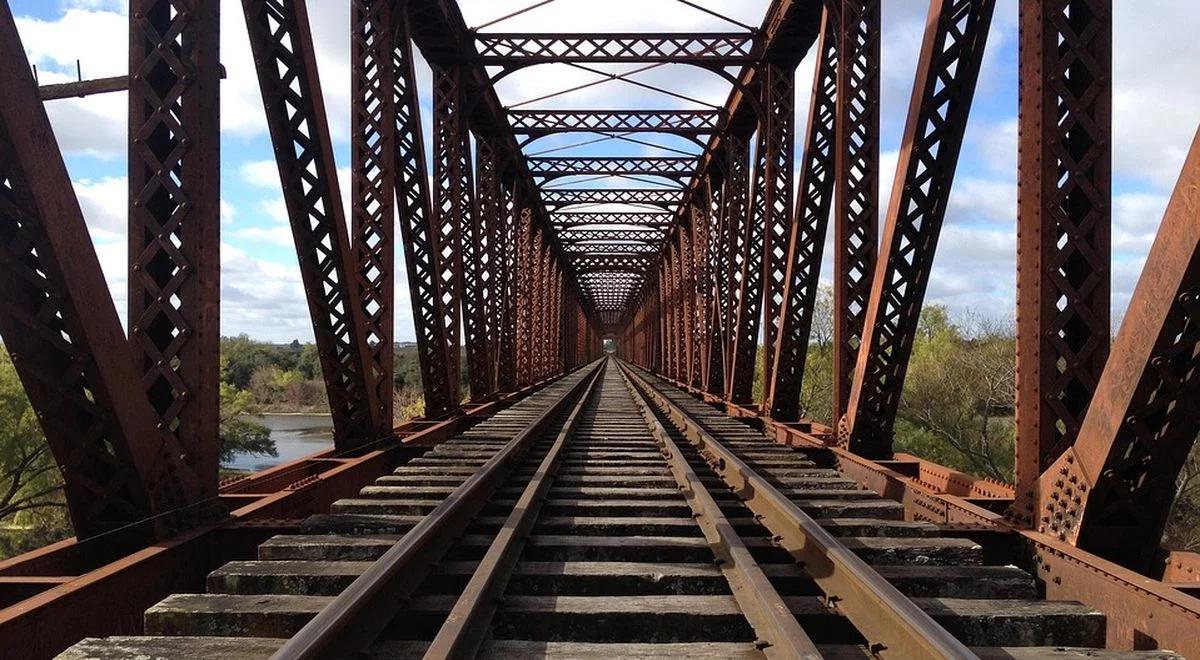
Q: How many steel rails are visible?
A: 4